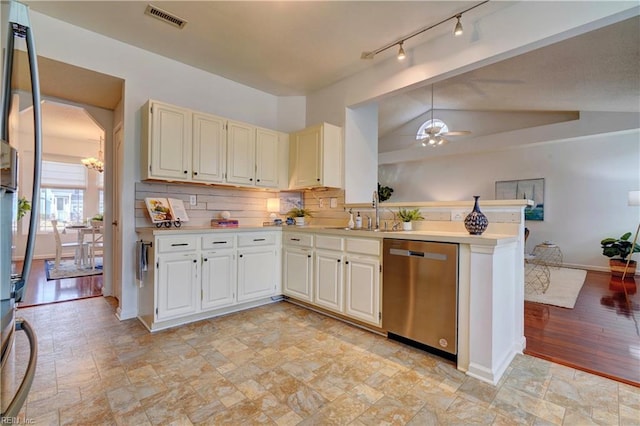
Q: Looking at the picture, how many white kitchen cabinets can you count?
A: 11